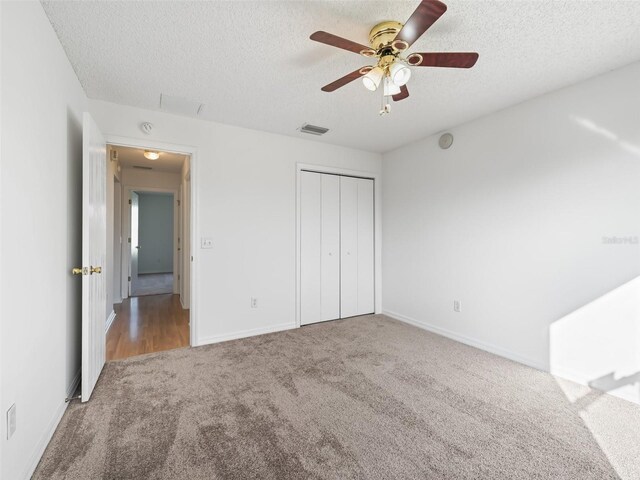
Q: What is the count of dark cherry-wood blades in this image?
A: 5